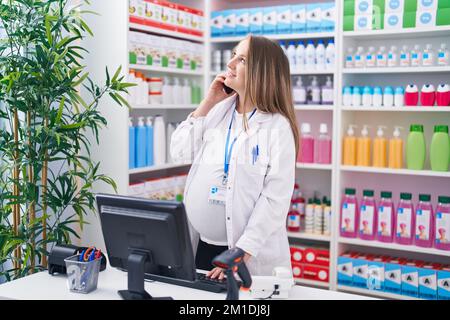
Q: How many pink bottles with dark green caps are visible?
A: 6